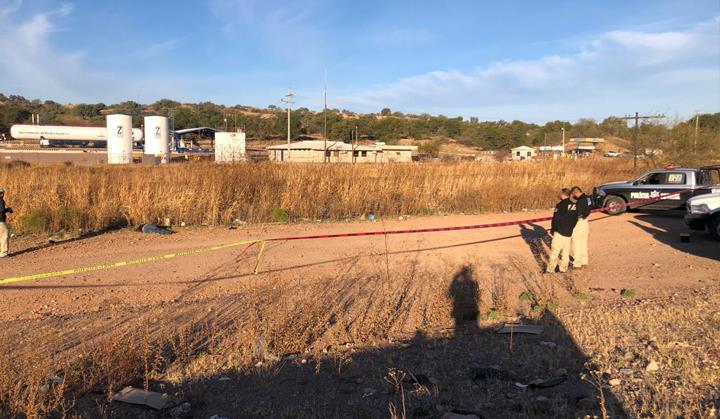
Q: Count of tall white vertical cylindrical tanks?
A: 2